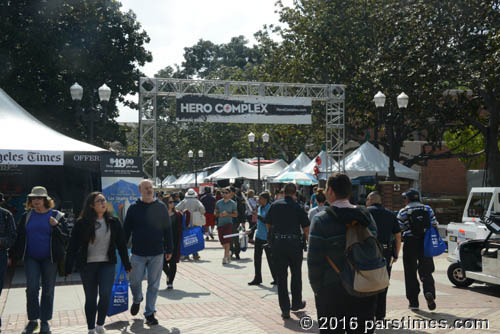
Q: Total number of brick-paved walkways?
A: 1